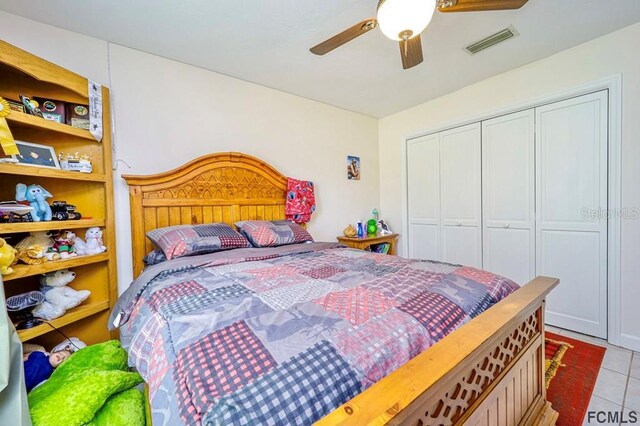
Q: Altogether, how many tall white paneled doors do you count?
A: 4